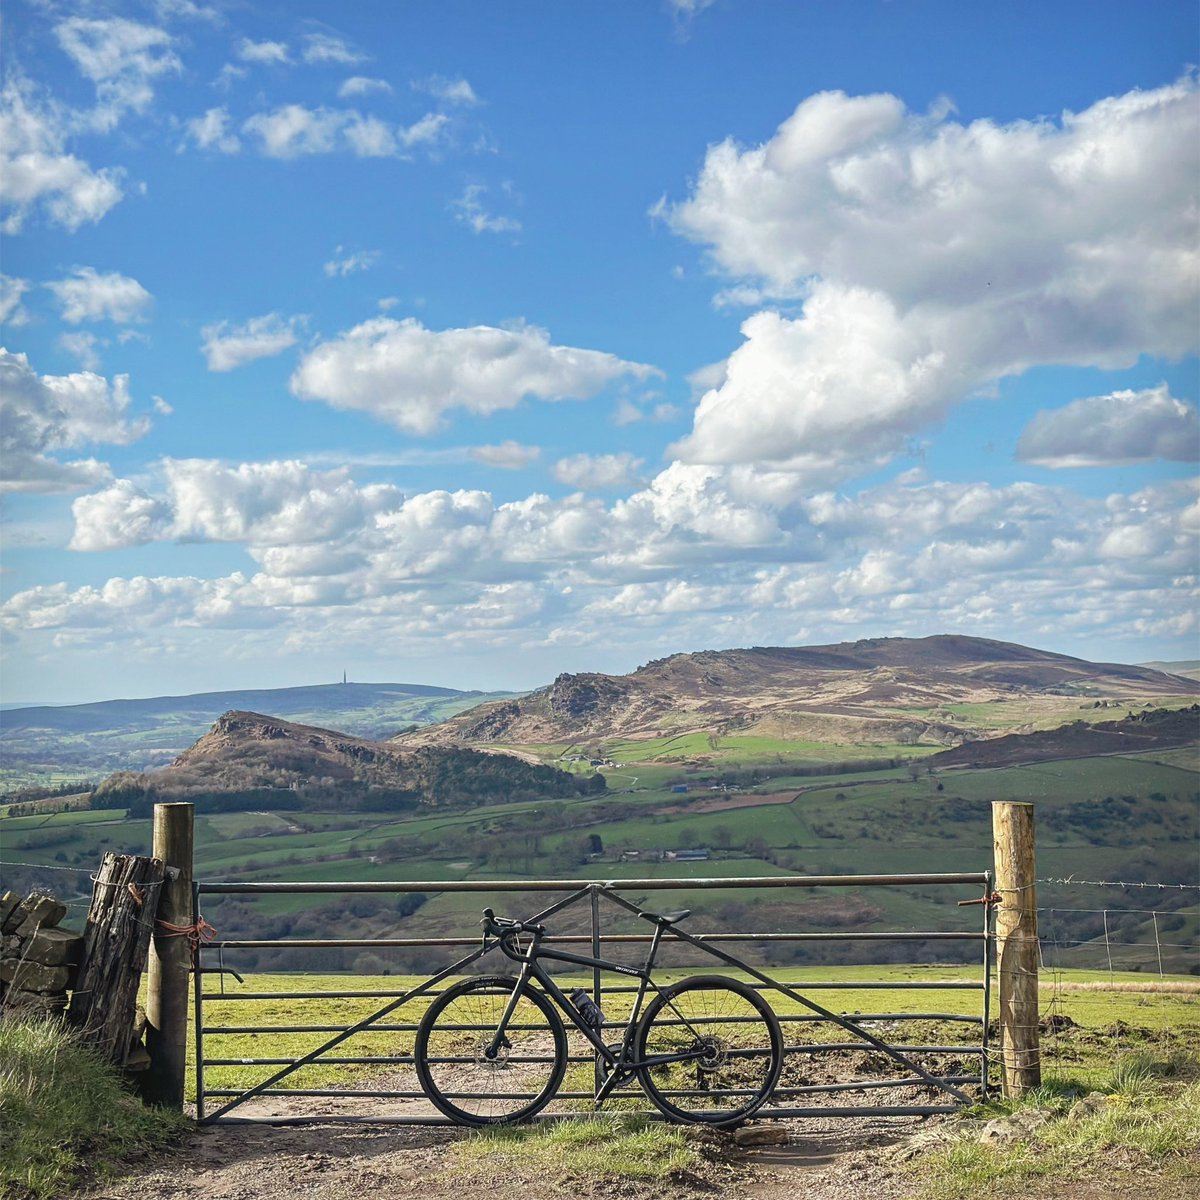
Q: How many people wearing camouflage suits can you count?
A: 0